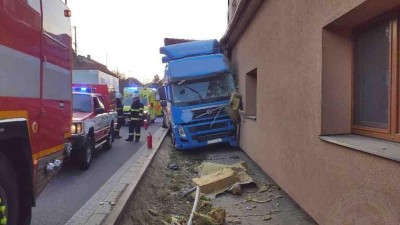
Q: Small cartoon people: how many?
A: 0